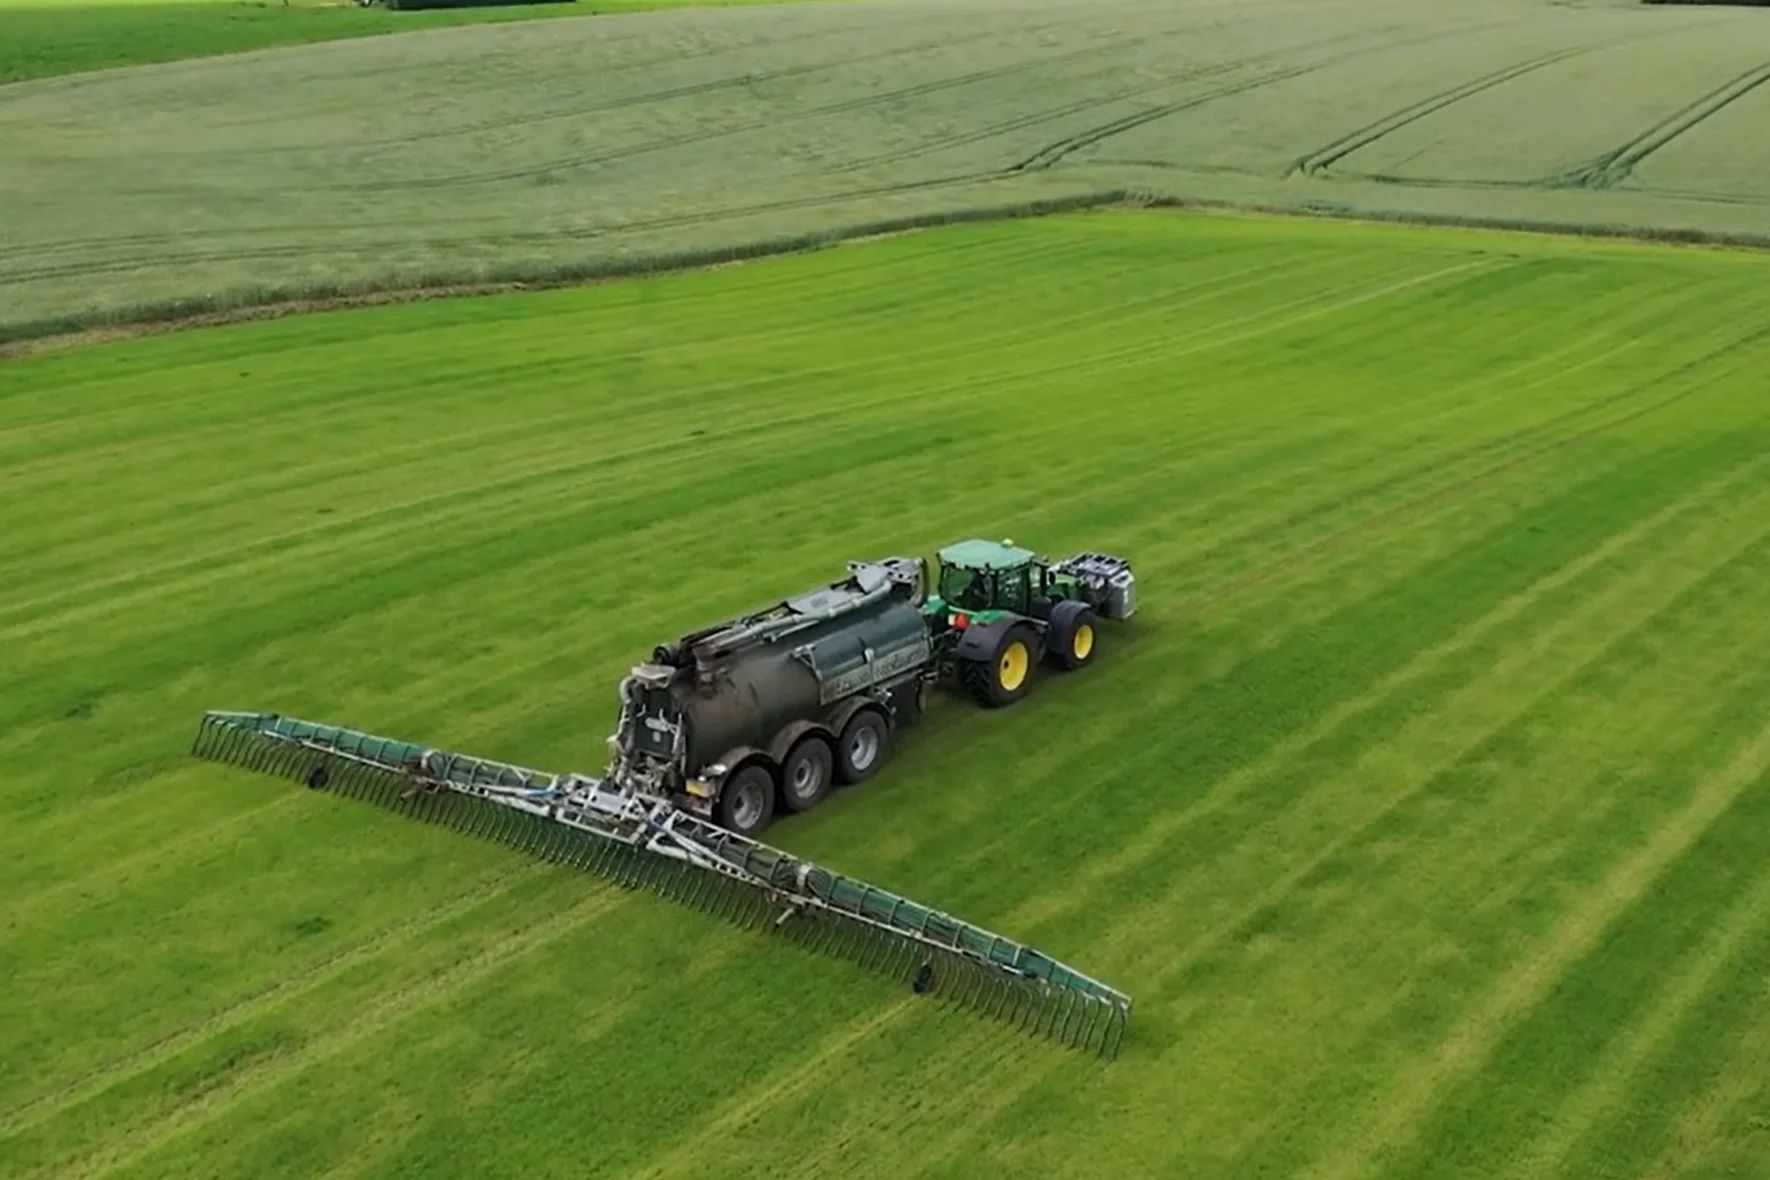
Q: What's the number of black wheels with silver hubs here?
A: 3